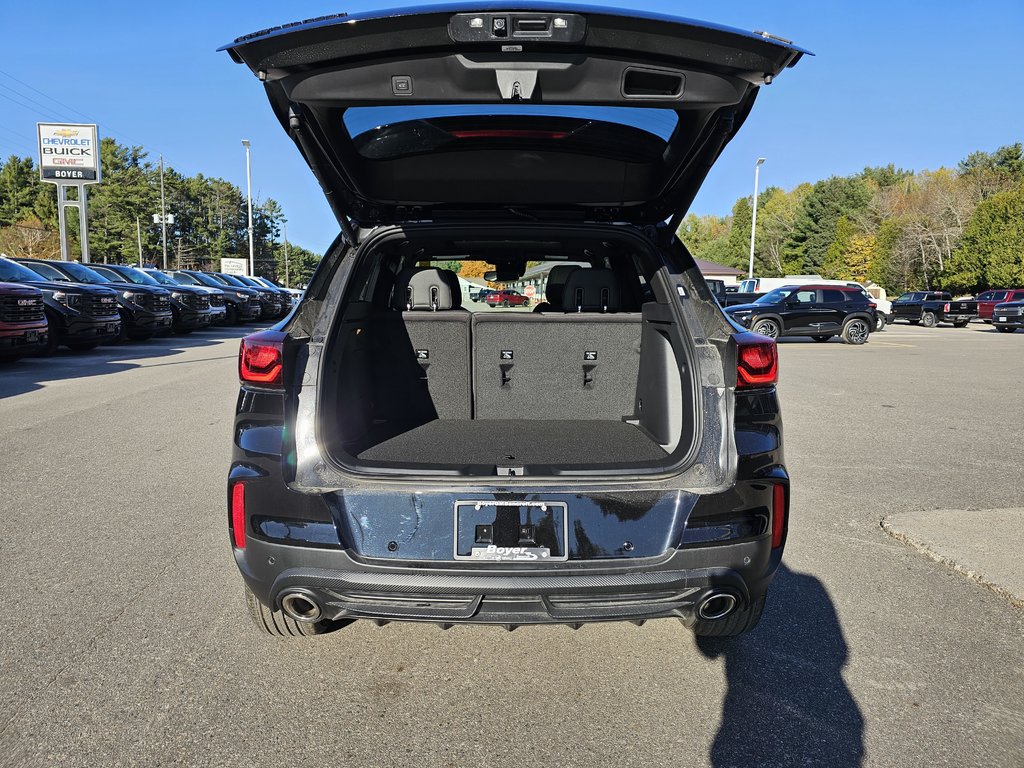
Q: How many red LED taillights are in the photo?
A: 2